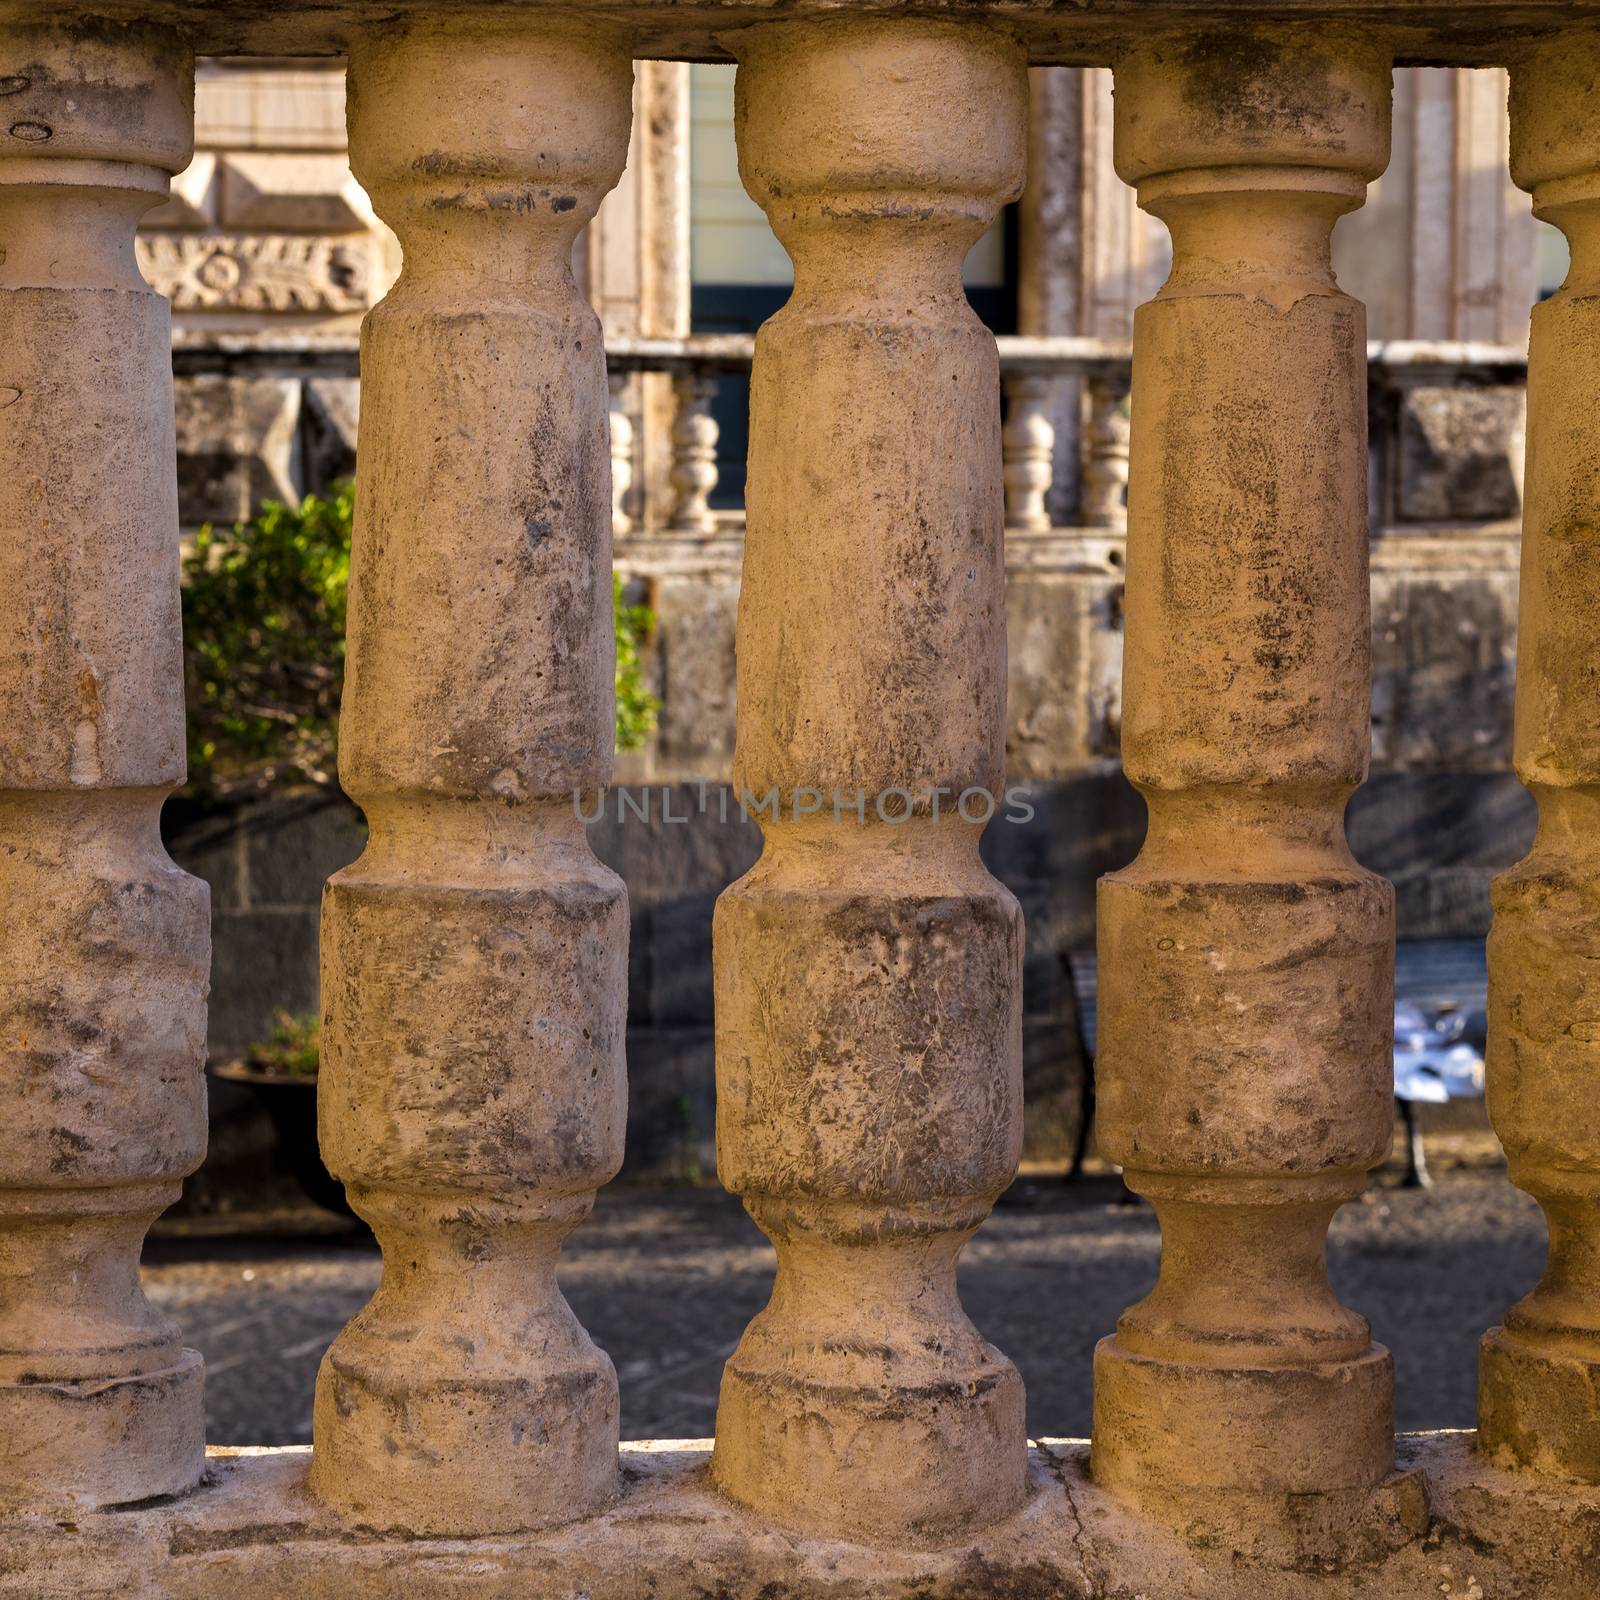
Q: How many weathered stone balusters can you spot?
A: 5